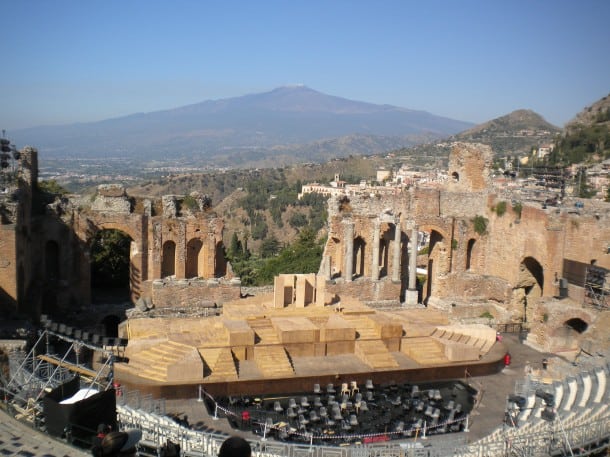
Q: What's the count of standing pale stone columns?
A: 4